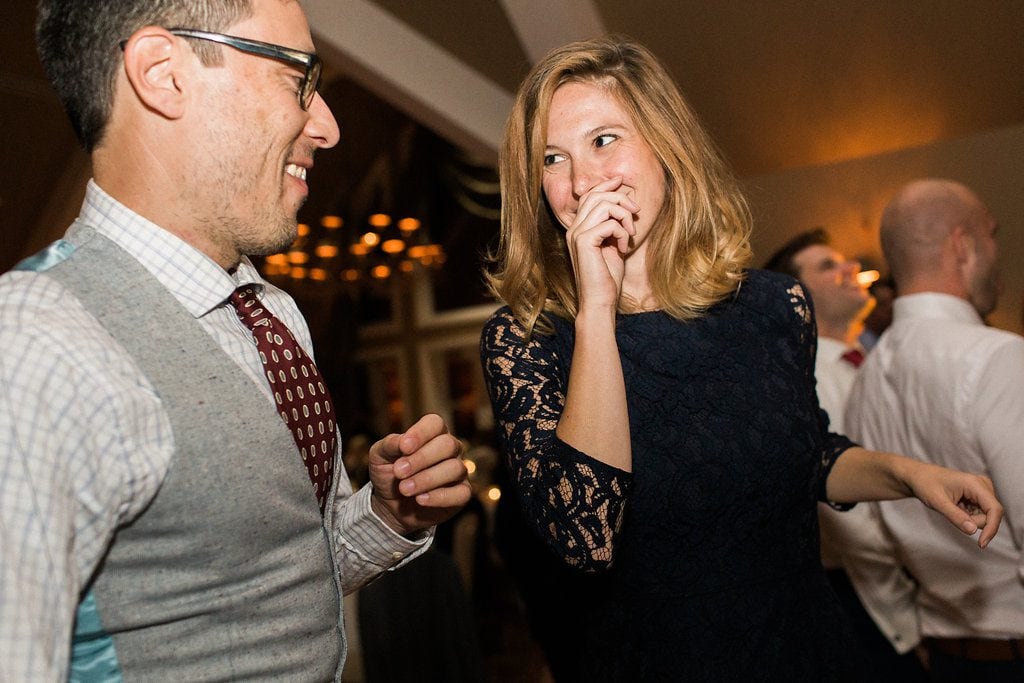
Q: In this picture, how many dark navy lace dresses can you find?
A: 1